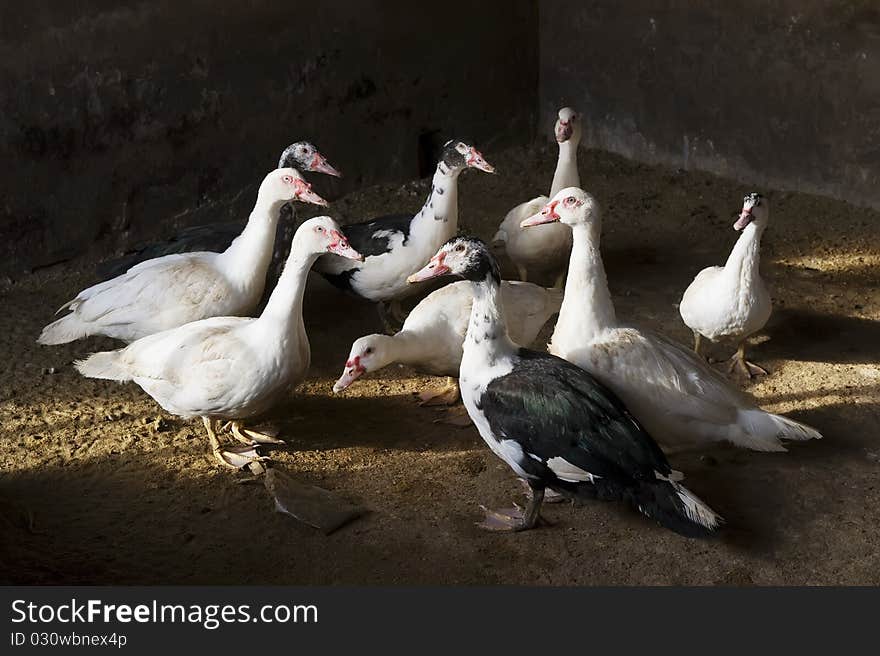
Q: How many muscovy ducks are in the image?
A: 9